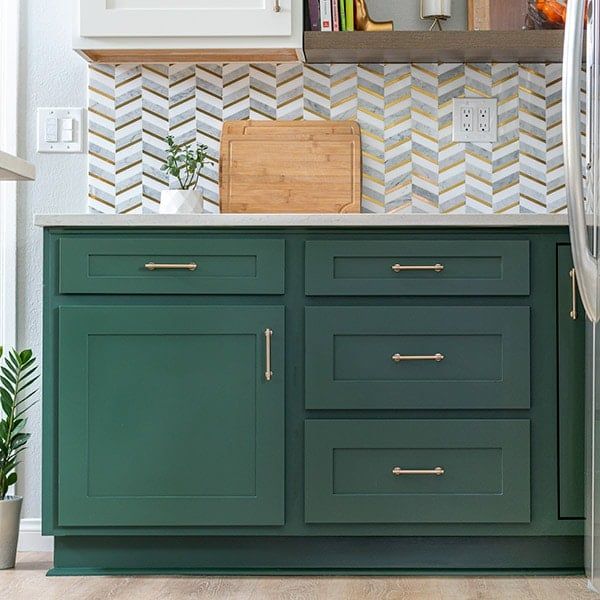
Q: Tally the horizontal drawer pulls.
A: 4